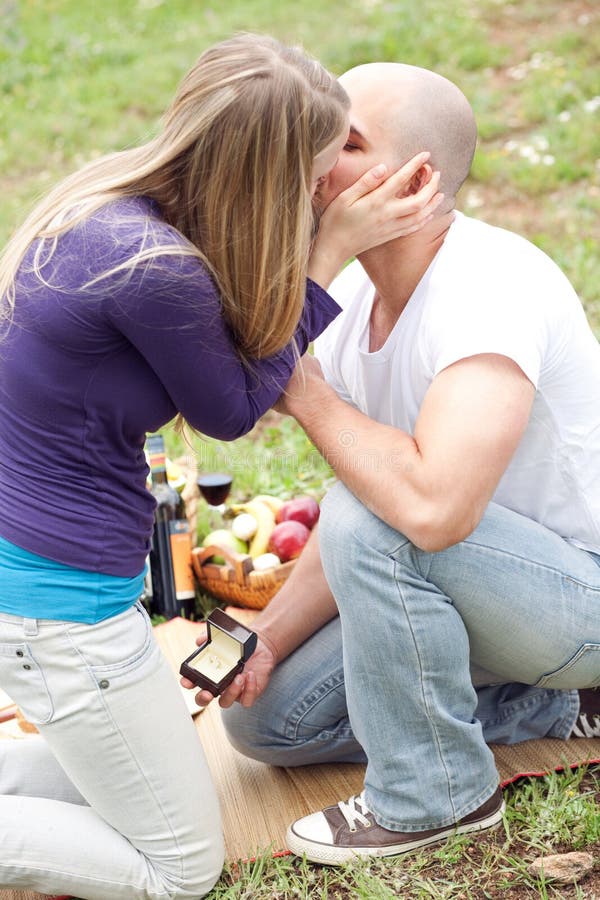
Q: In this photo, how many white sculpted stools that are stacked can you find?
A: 0